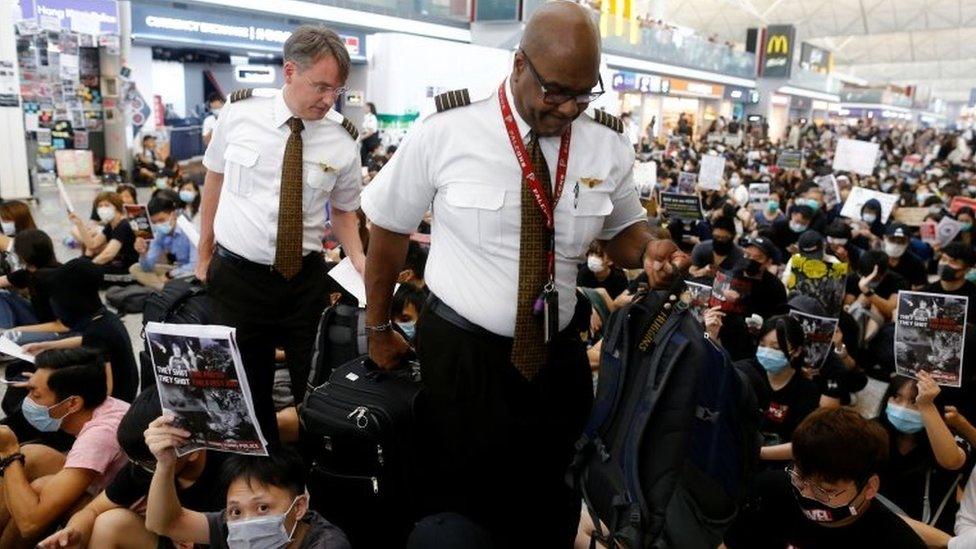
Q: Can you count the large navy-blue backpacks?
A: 1